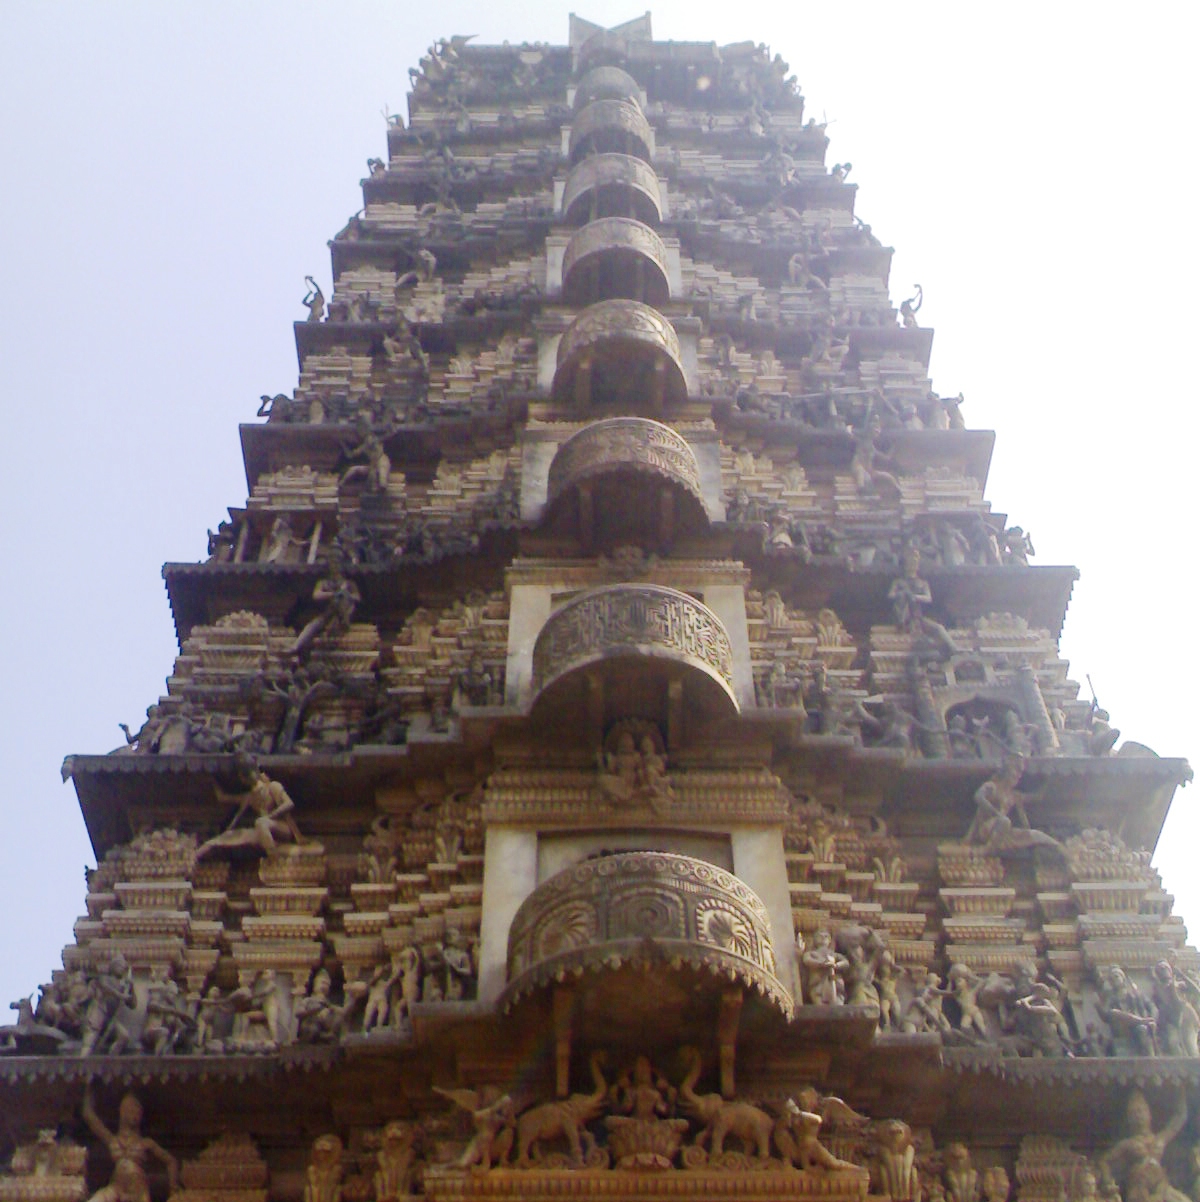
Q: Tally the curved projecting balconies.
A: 9